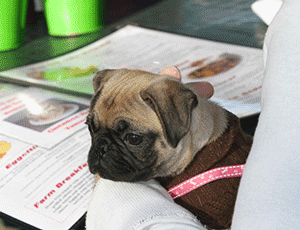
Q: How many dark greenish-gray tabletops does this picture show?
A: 1